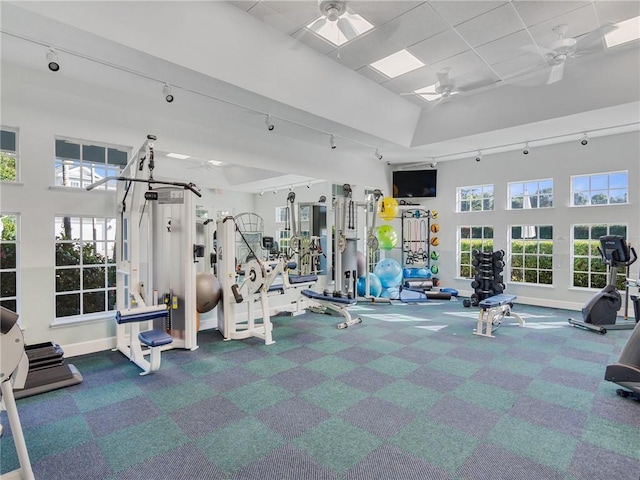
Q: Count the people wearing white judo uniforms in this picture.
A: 0